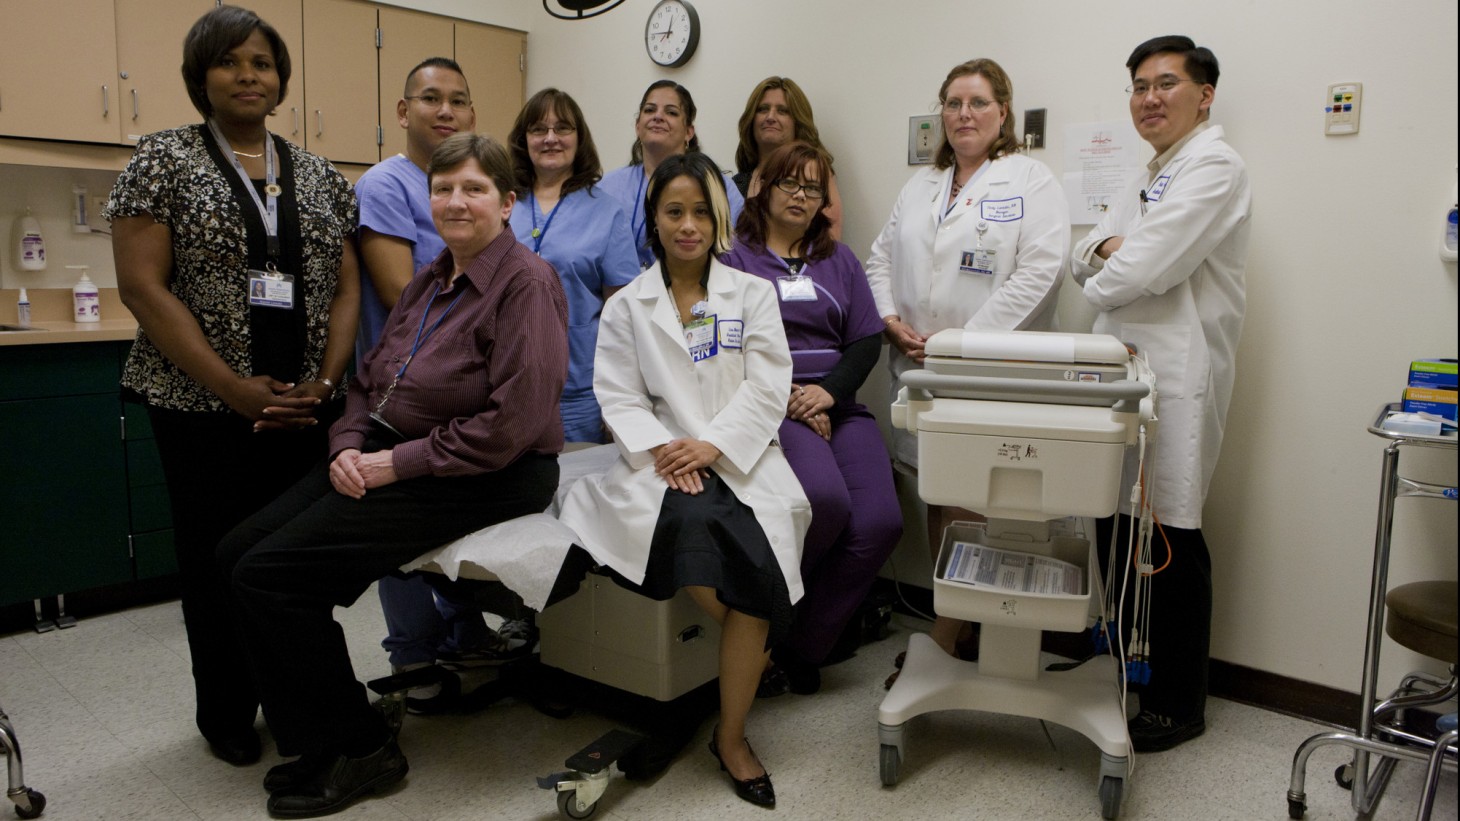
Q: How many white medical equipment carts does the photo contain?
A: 1